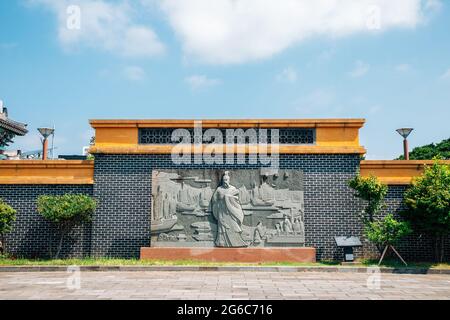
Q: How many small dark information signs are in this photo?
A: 1